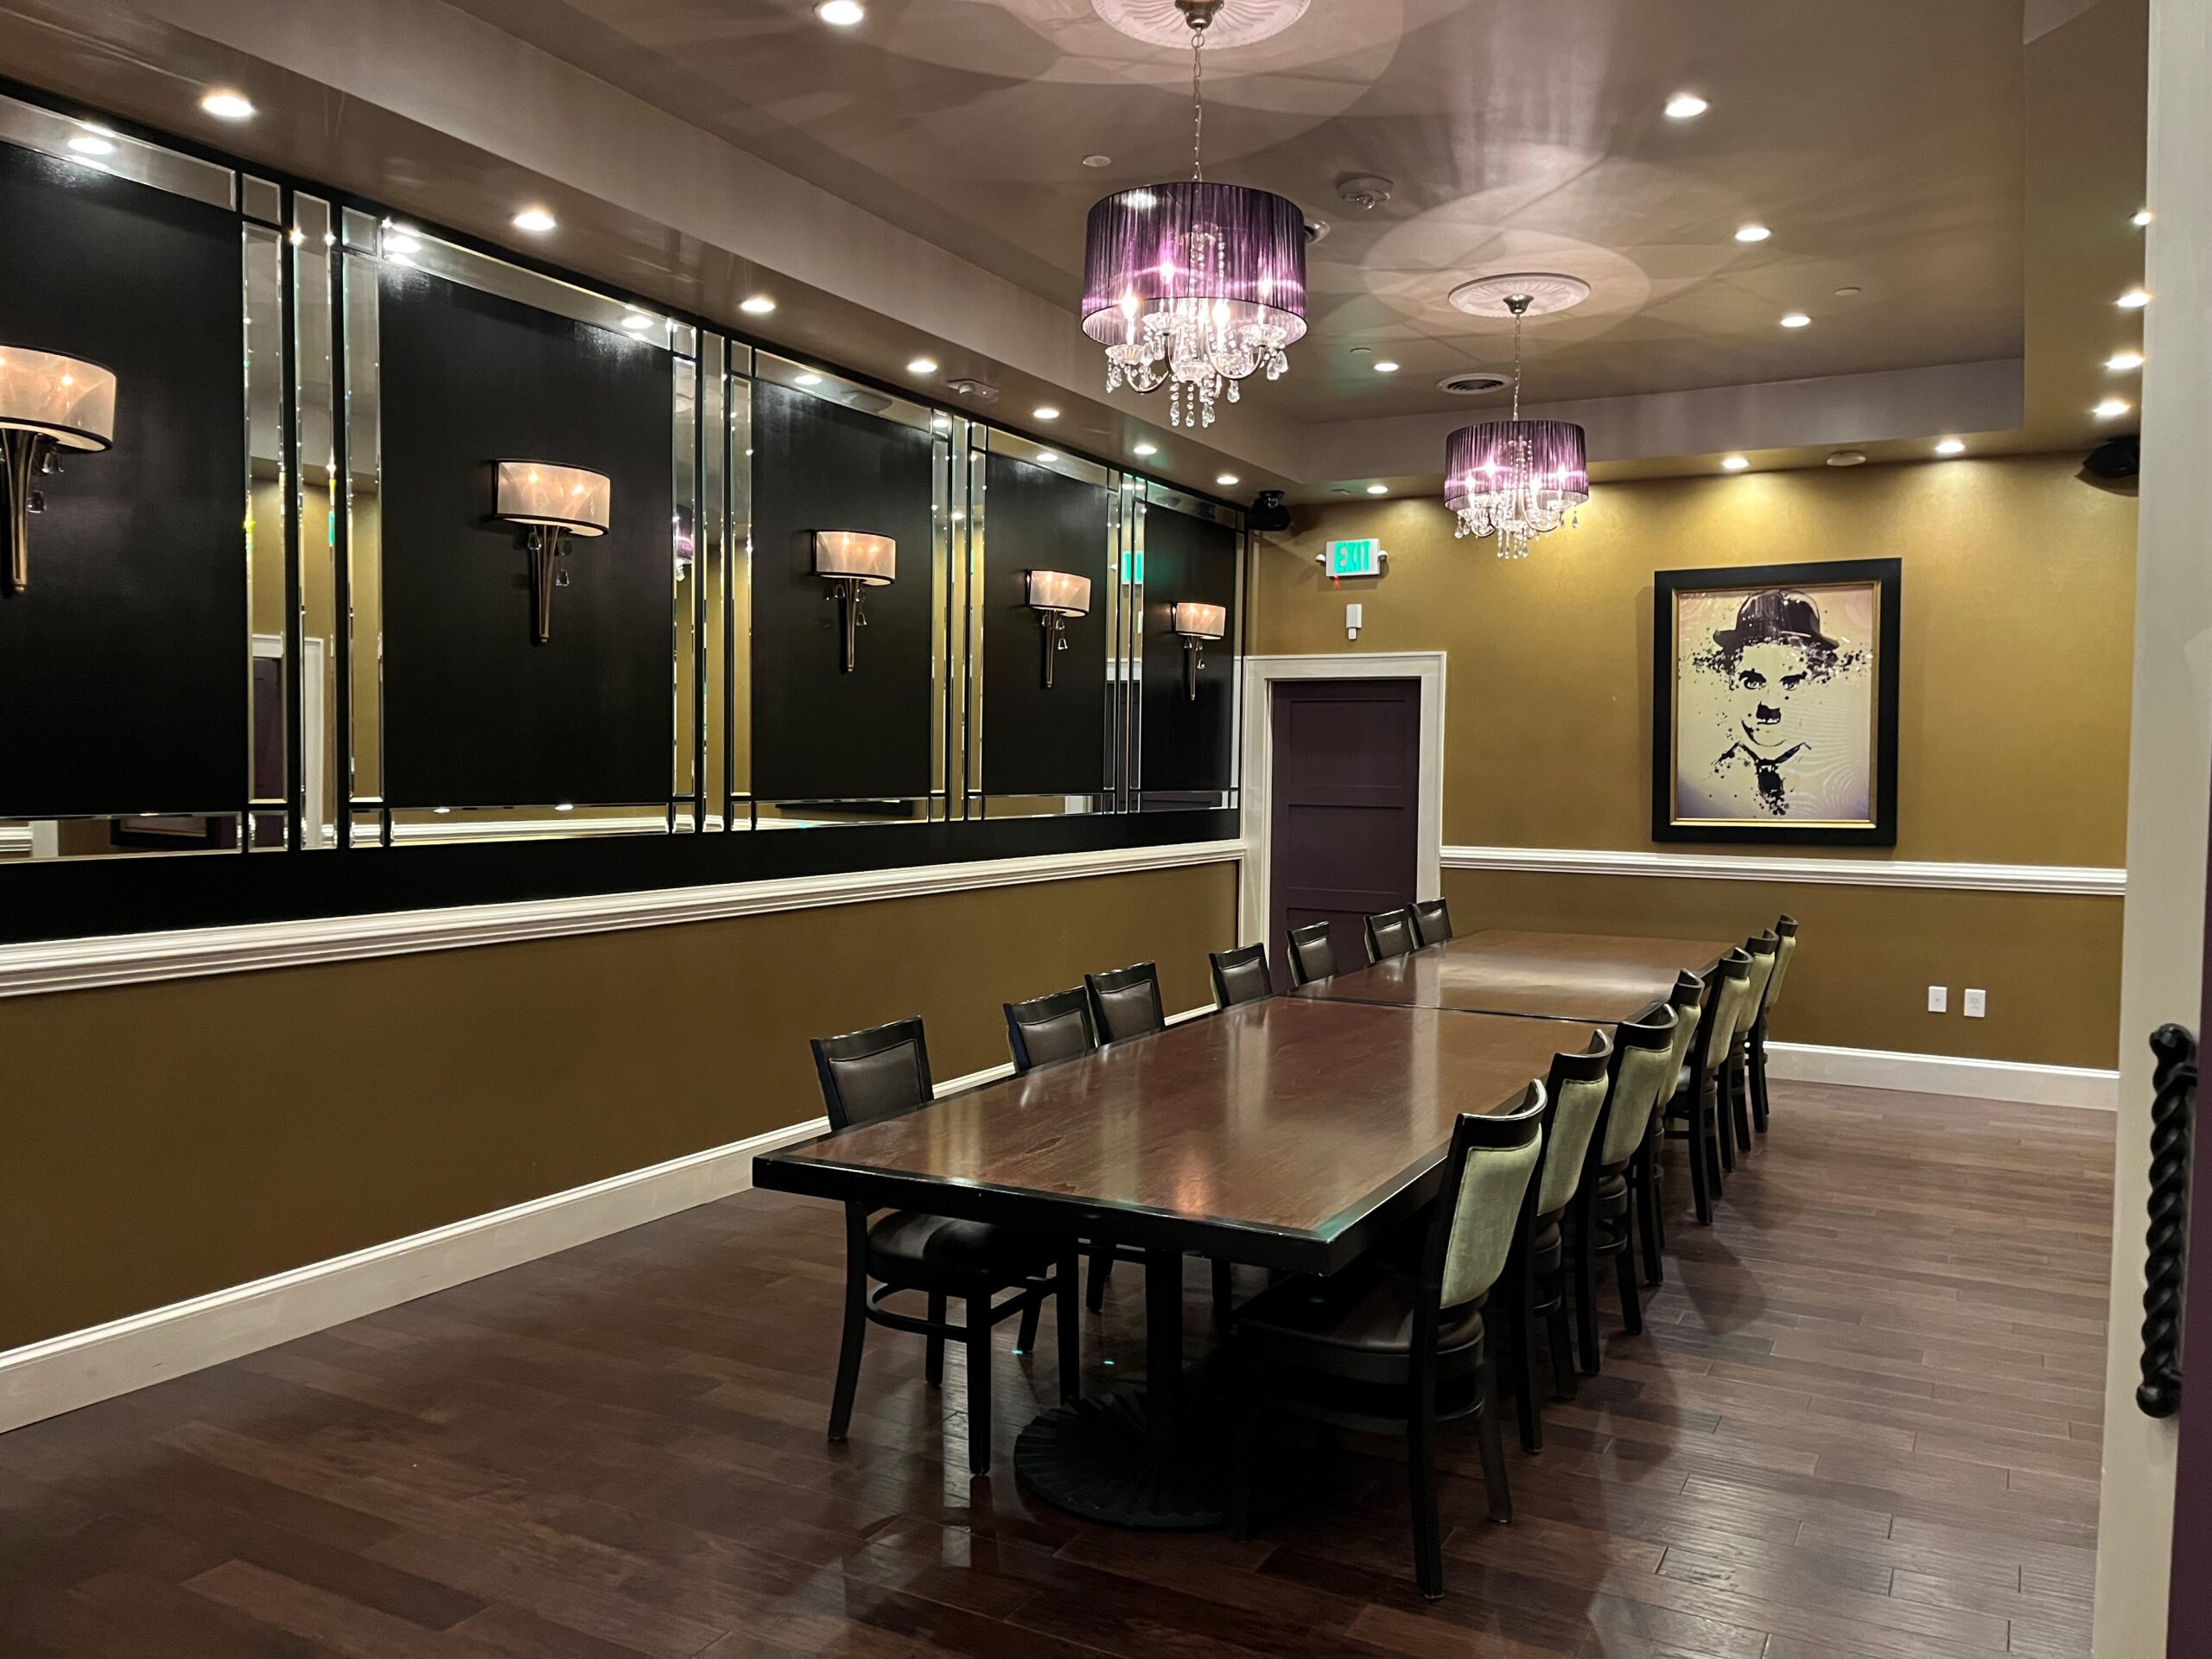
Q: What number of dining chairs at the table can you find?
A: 14